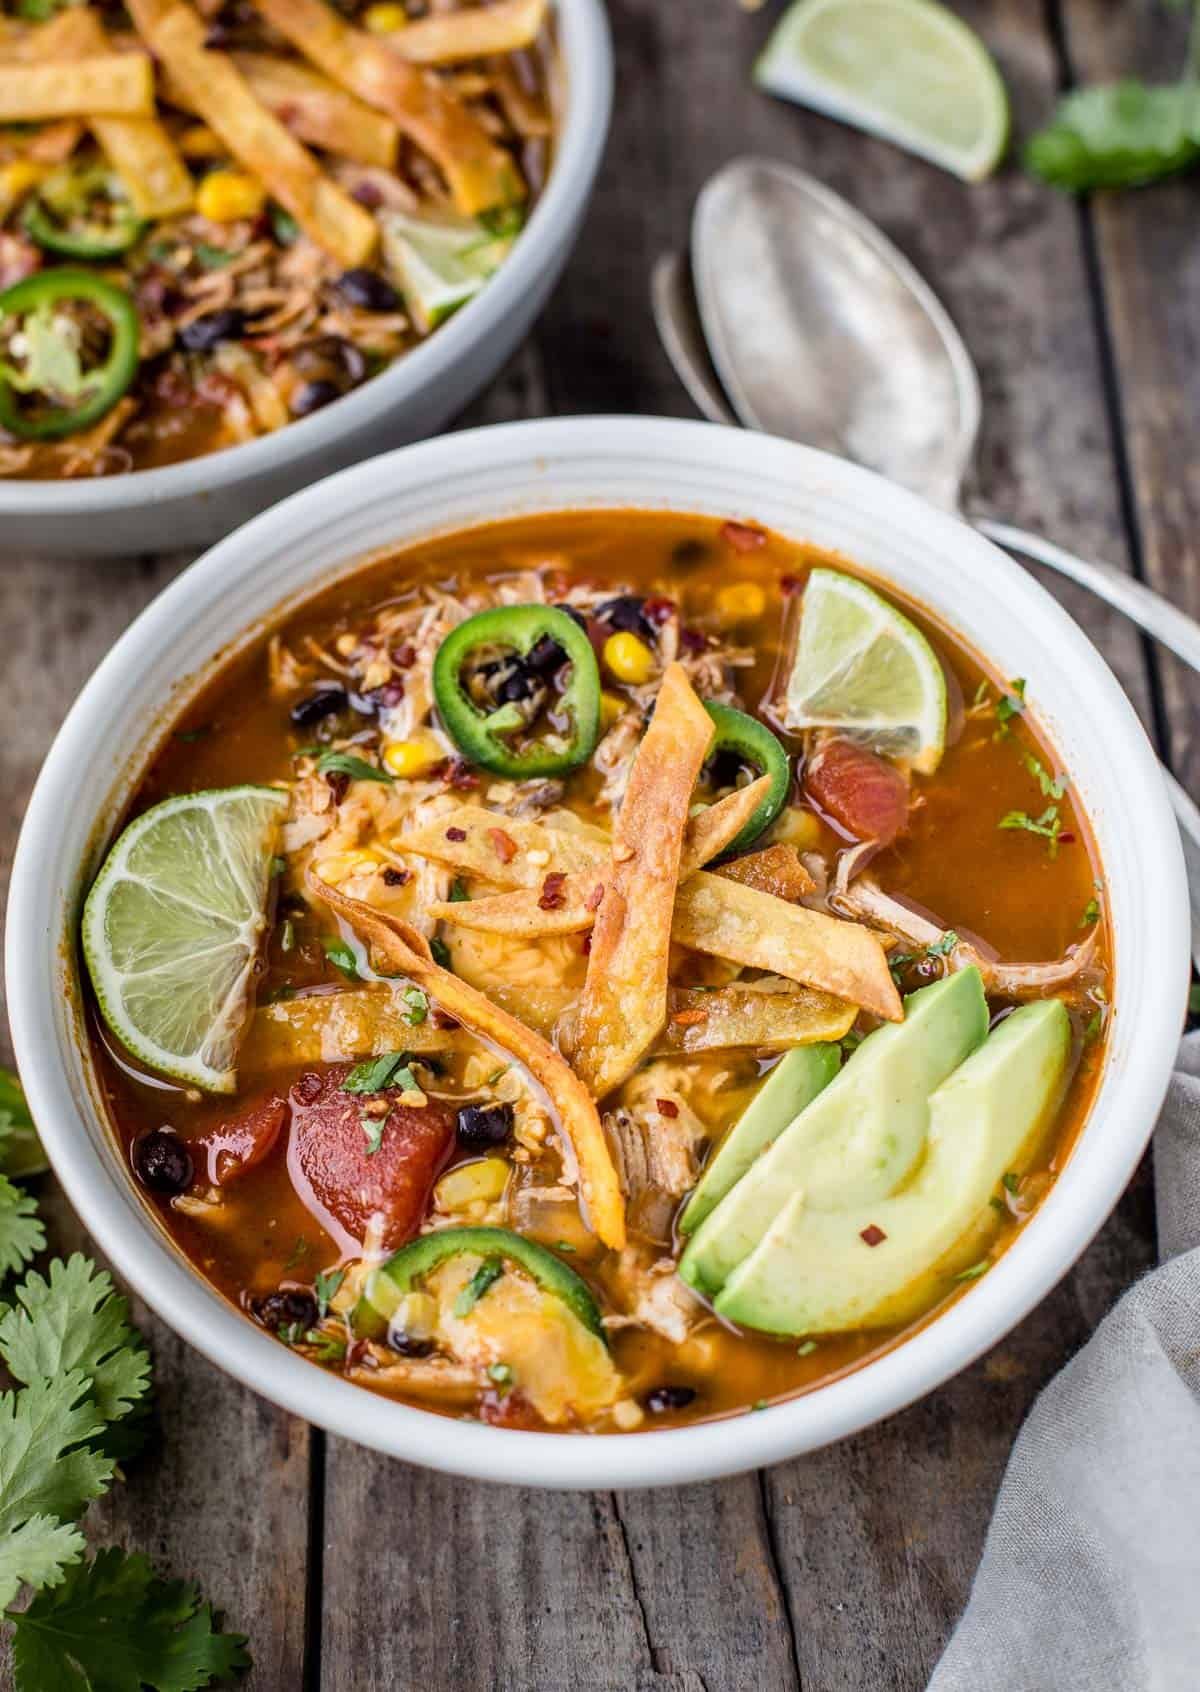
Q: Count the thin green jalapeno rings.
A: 5